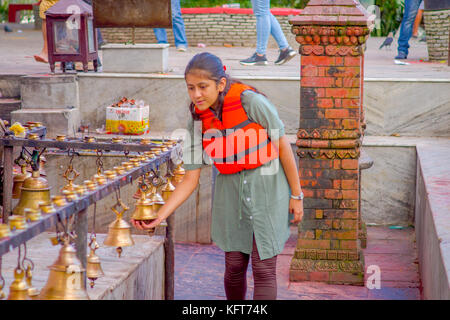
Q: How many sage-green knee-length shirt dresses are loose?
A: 1